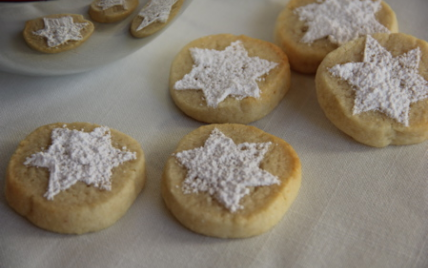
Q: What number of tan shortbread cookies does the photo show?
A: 8